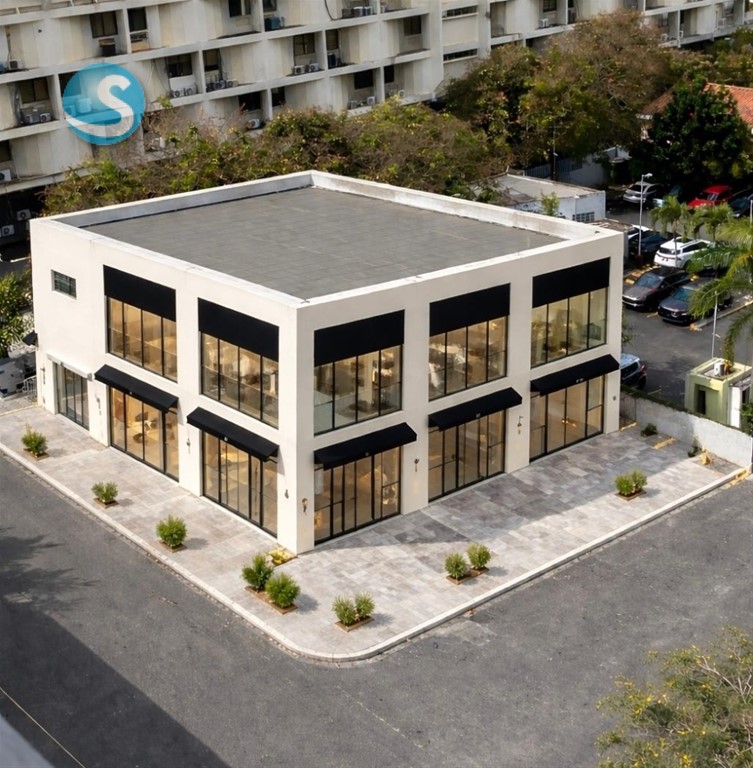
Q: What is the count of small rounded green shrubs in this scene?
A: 11